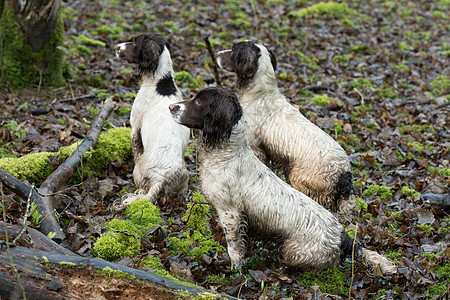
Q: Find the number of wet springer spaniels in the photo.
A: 3